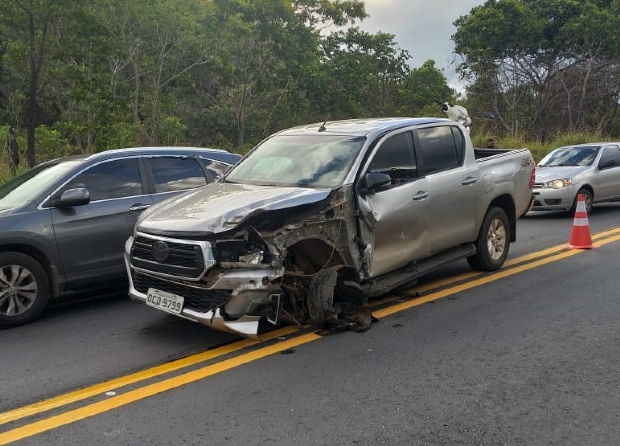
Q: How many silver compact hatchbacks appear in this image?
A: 1